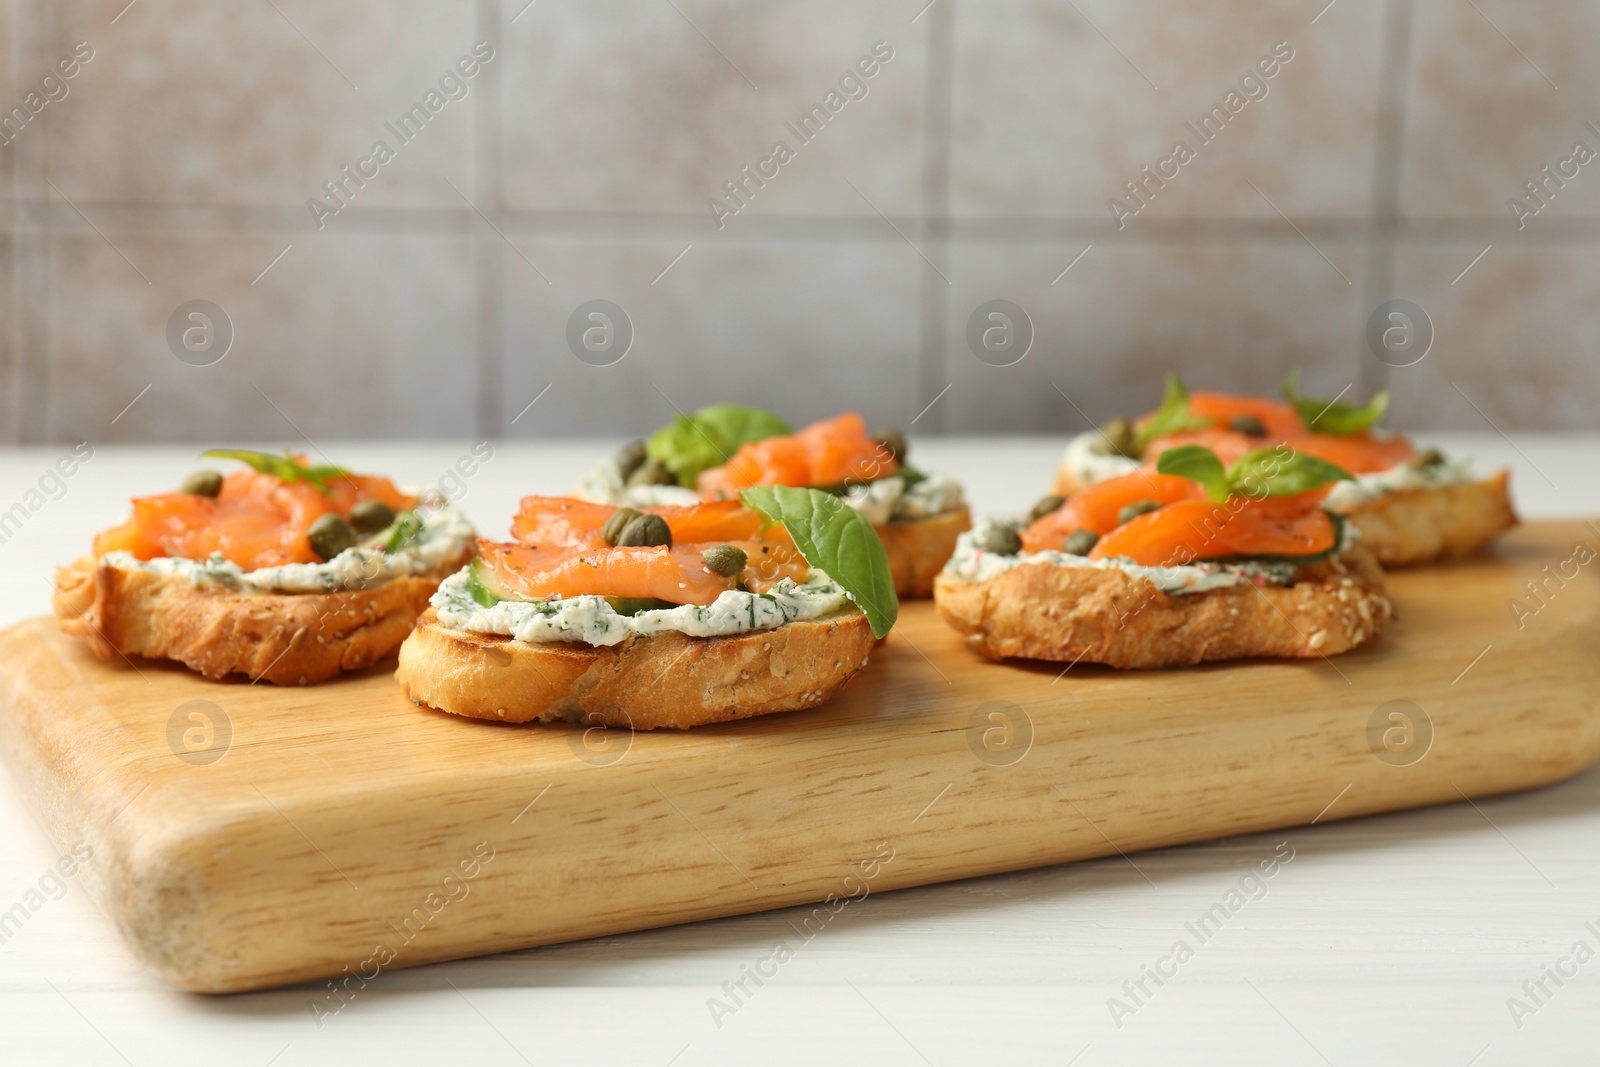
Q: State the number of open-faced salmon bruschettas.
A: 5